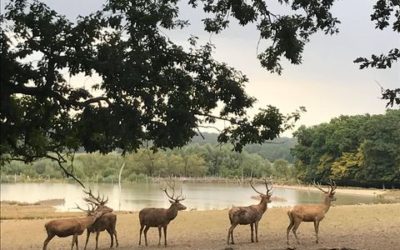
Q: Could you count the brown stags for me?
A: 5